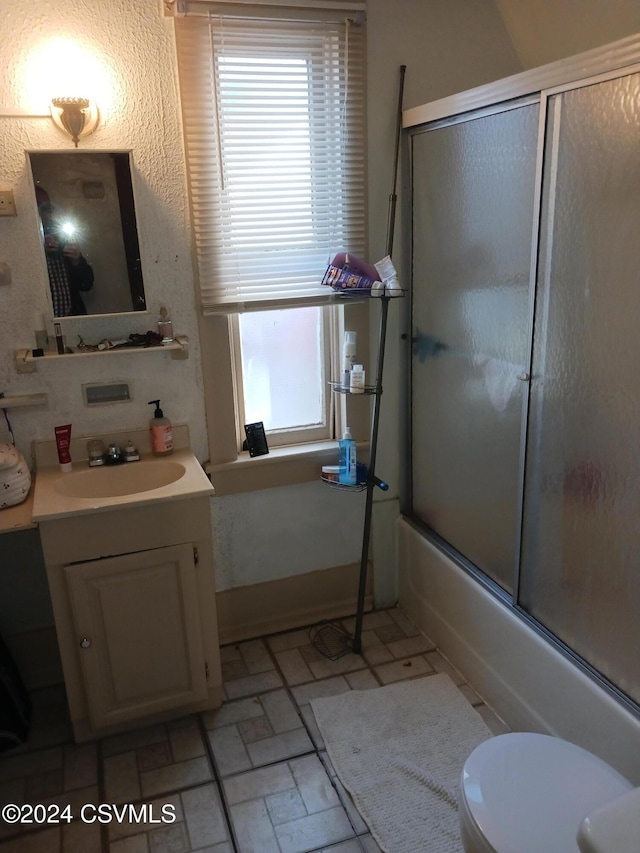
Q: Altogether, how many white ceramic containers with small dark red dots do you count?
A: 1